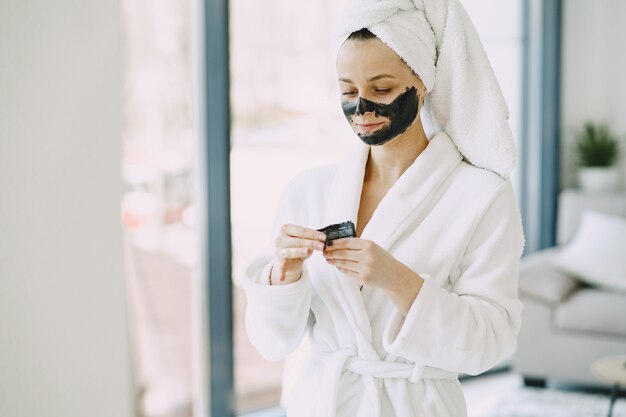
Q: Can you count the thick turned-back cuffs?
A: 2